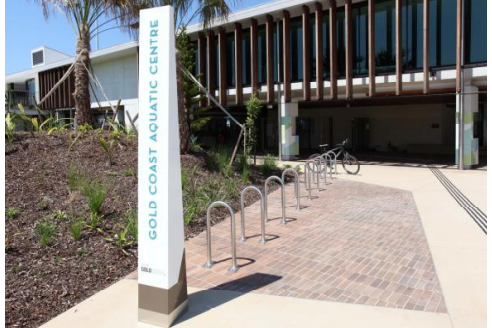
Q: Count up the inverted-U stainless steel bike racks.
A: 9